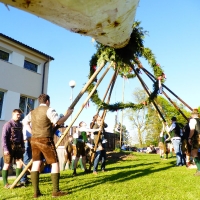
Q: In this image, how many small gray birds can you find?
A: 0